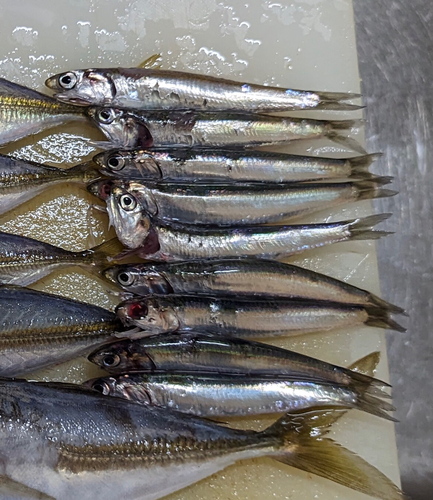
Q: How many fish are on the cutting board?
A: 14